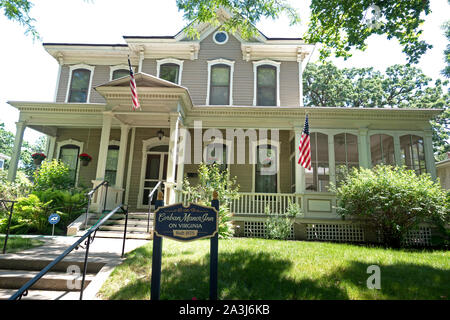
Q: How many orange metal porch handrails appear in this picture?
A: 0